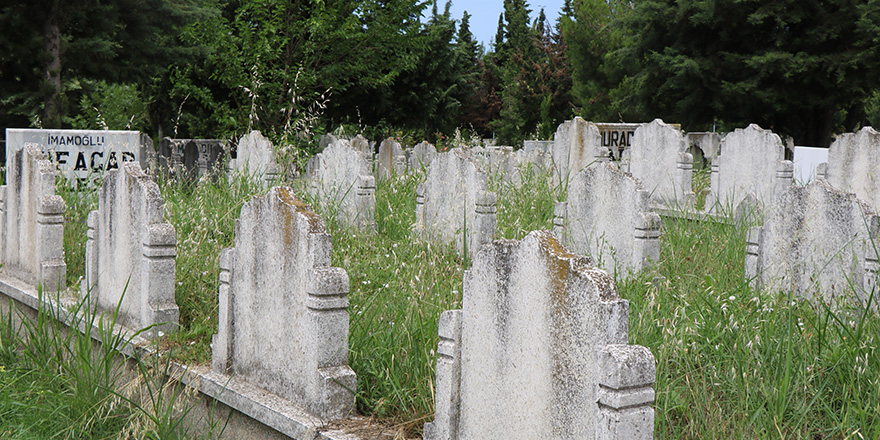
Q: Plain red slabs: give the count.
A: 0